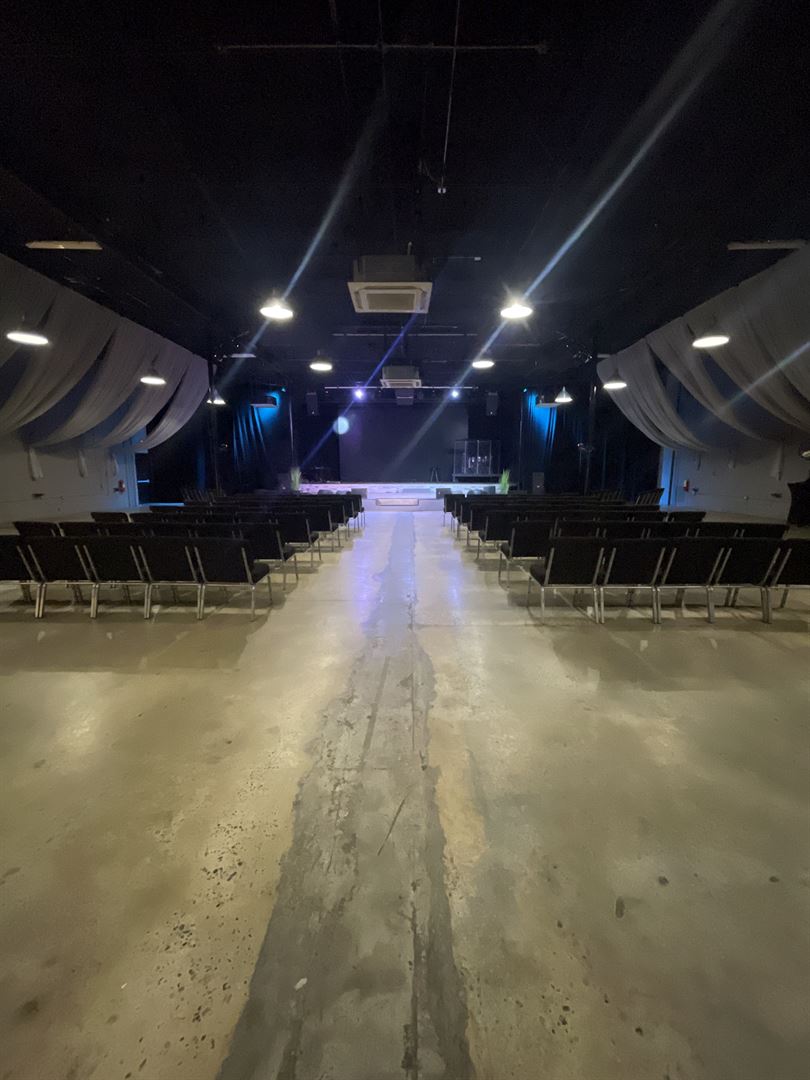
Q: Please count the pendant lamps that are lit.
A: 10